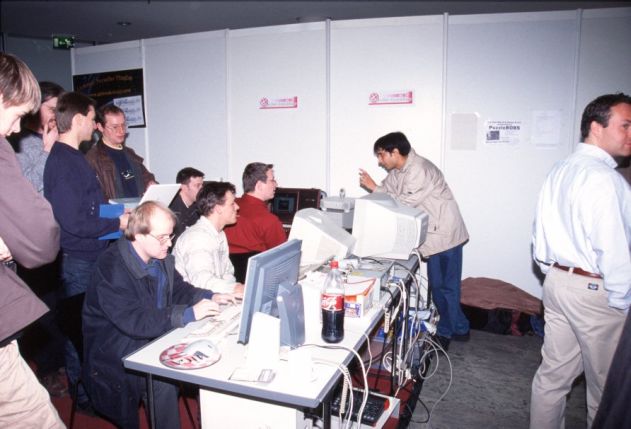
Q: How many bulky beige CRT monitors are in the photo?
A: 2